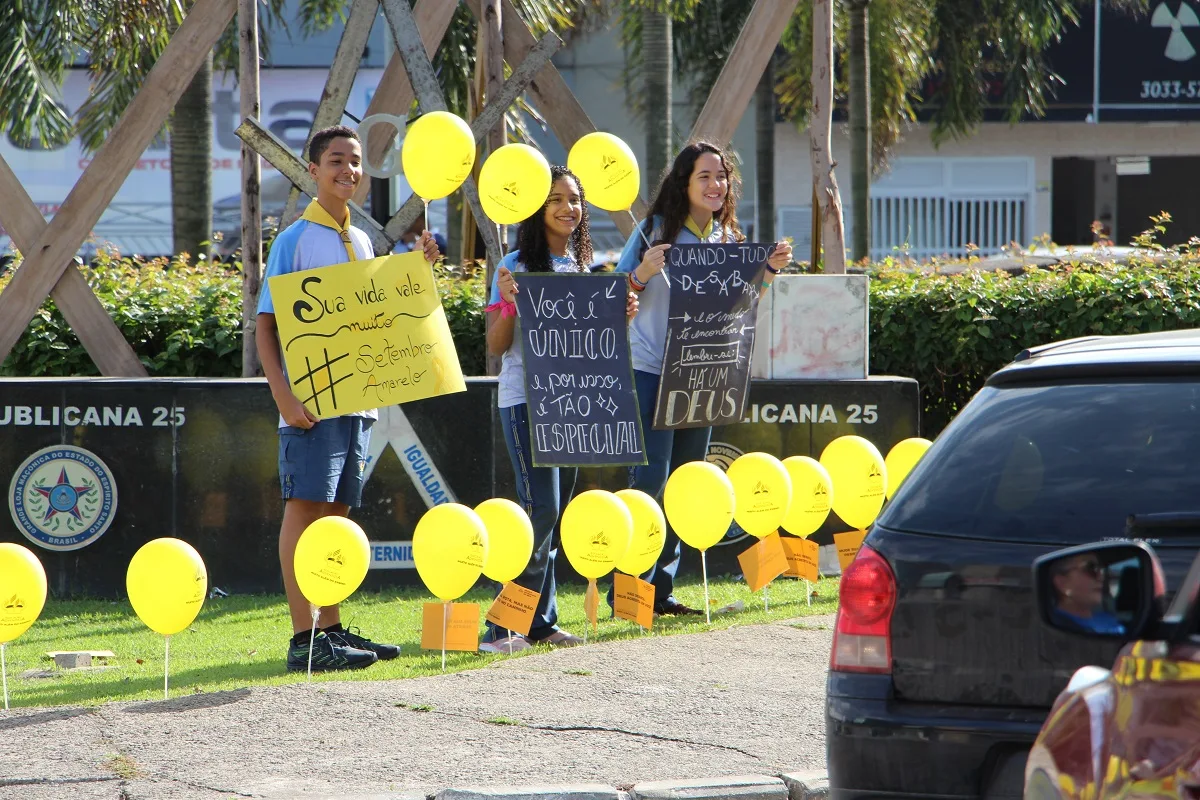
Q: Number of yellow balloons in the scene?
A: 15